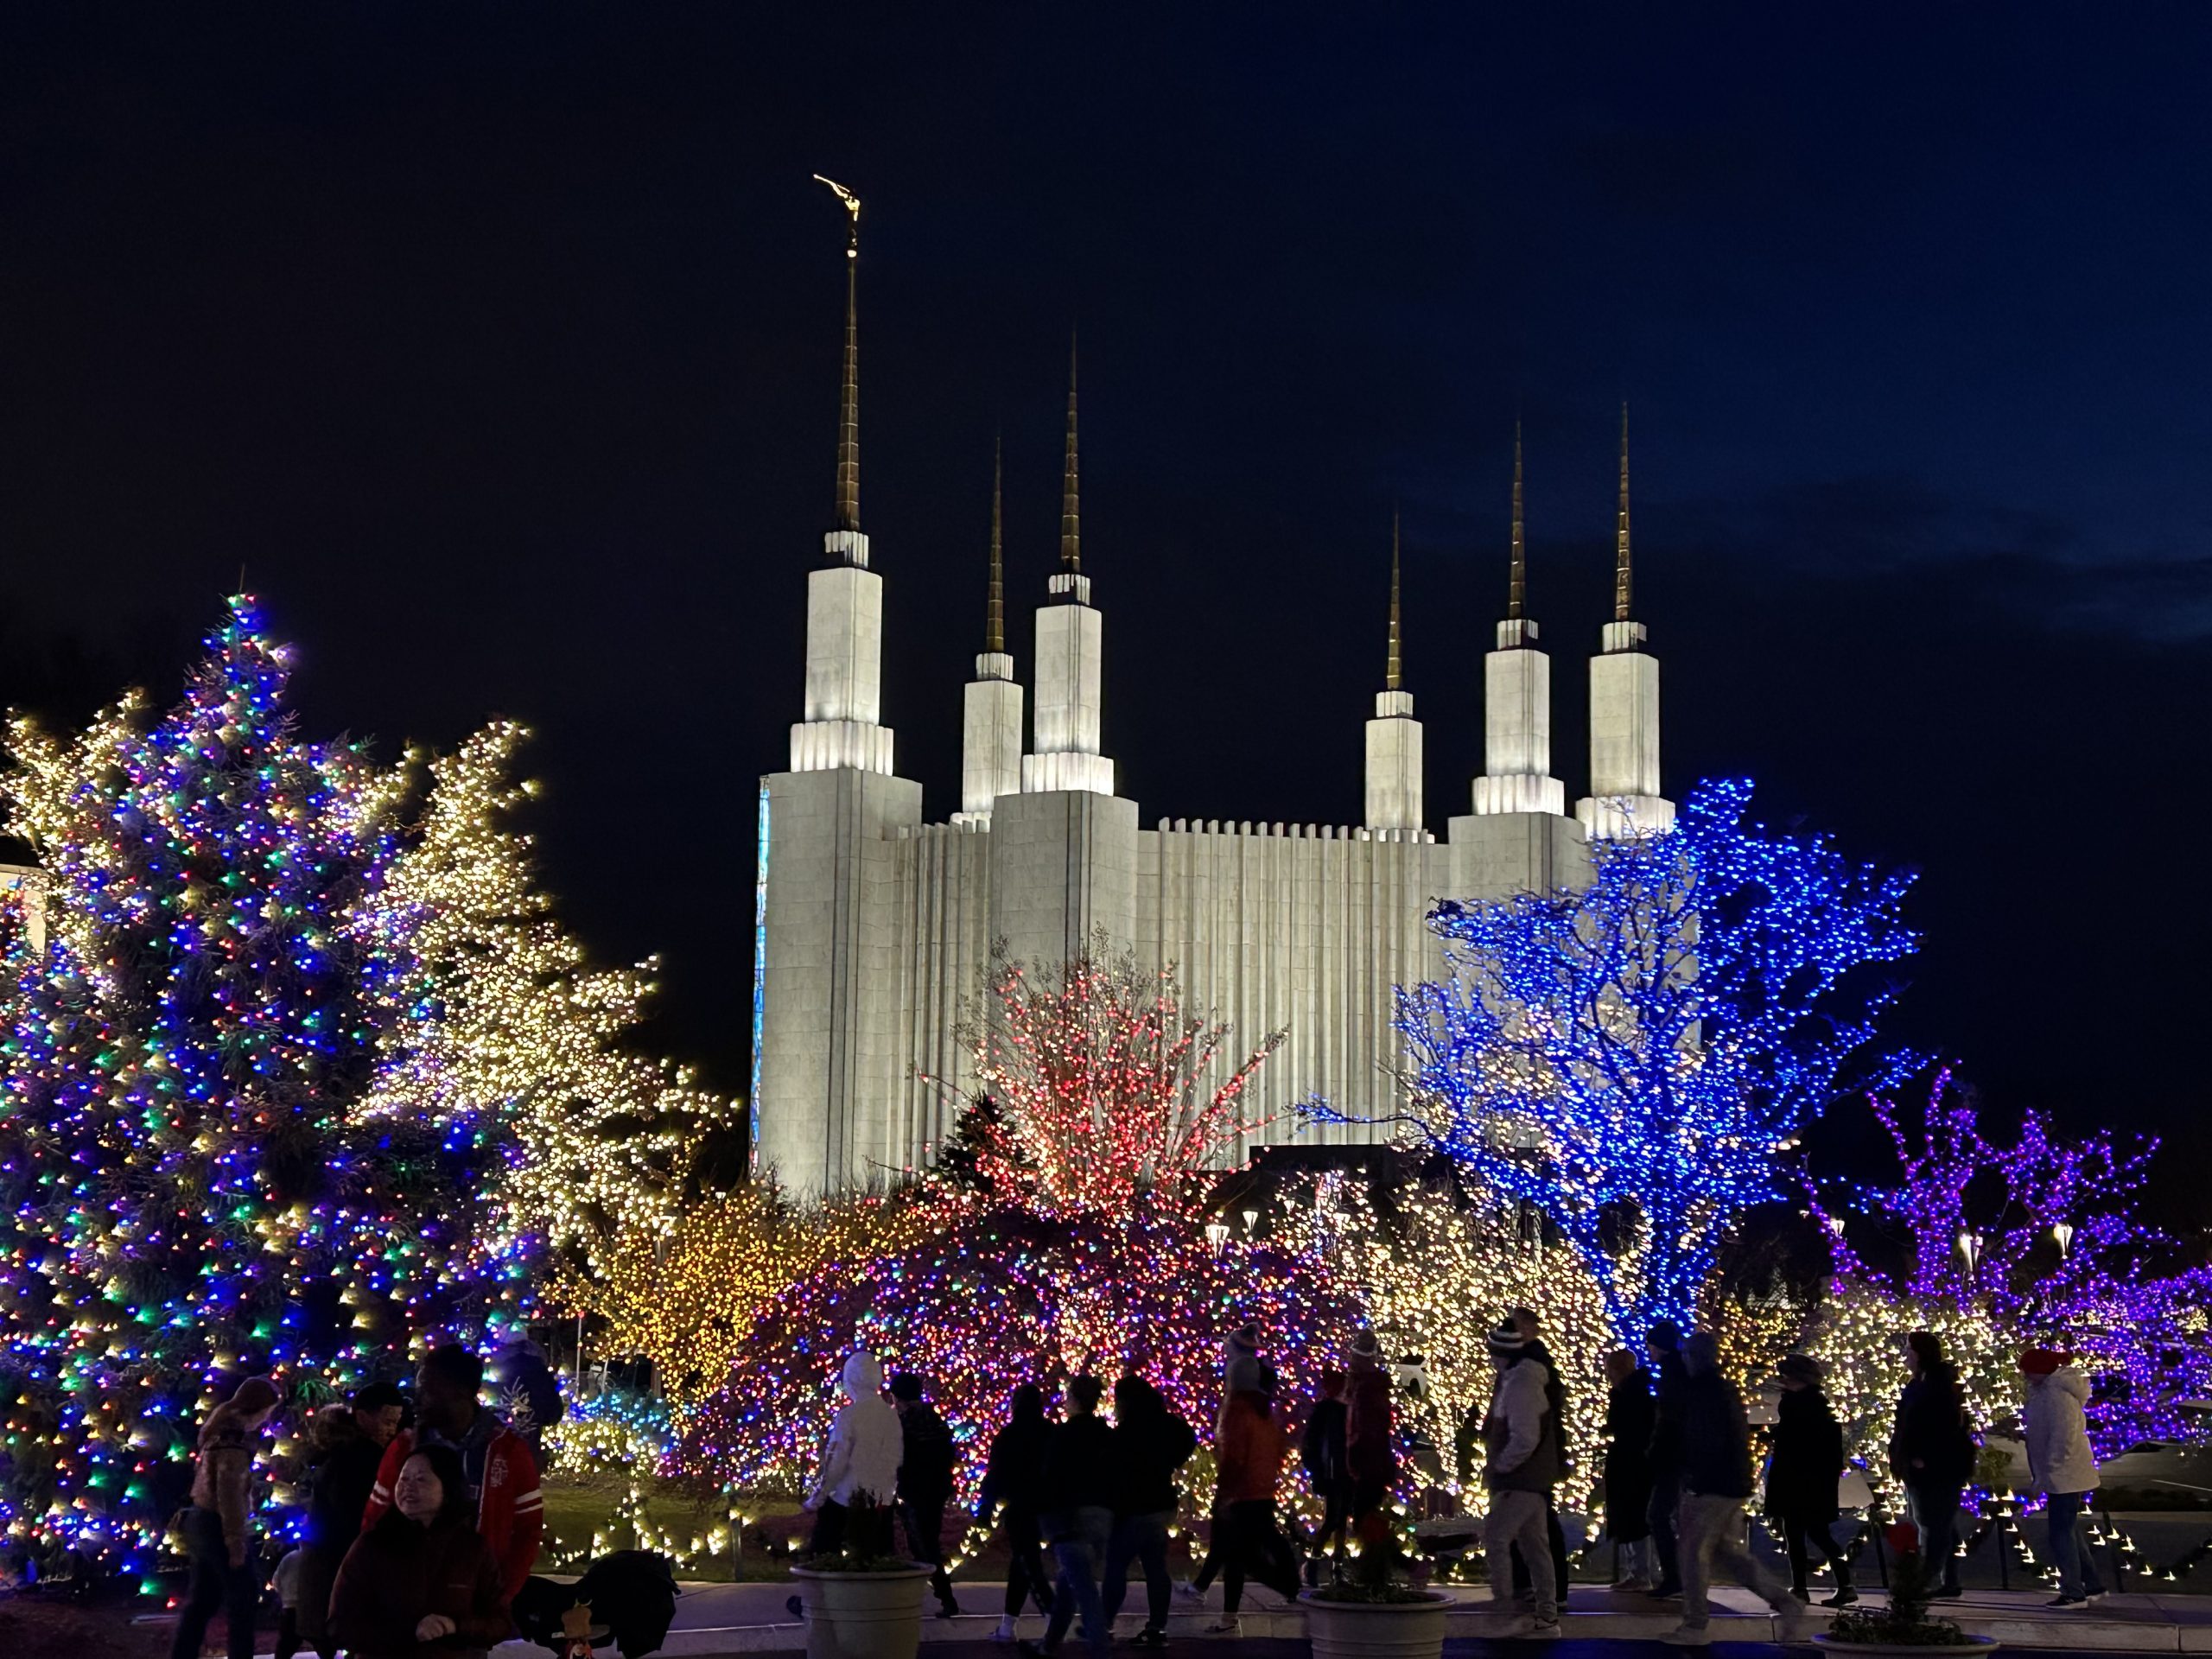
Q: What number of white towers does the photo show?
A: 6